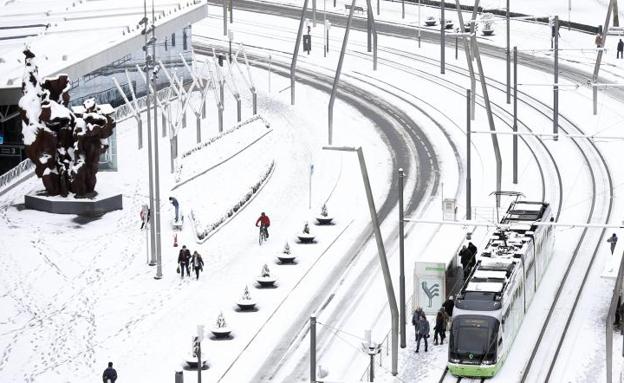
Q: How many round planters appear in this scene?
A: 11